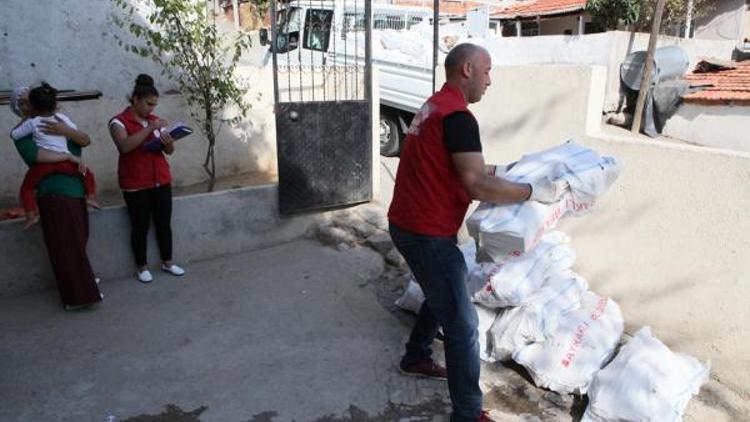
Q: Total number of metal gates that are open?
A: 1